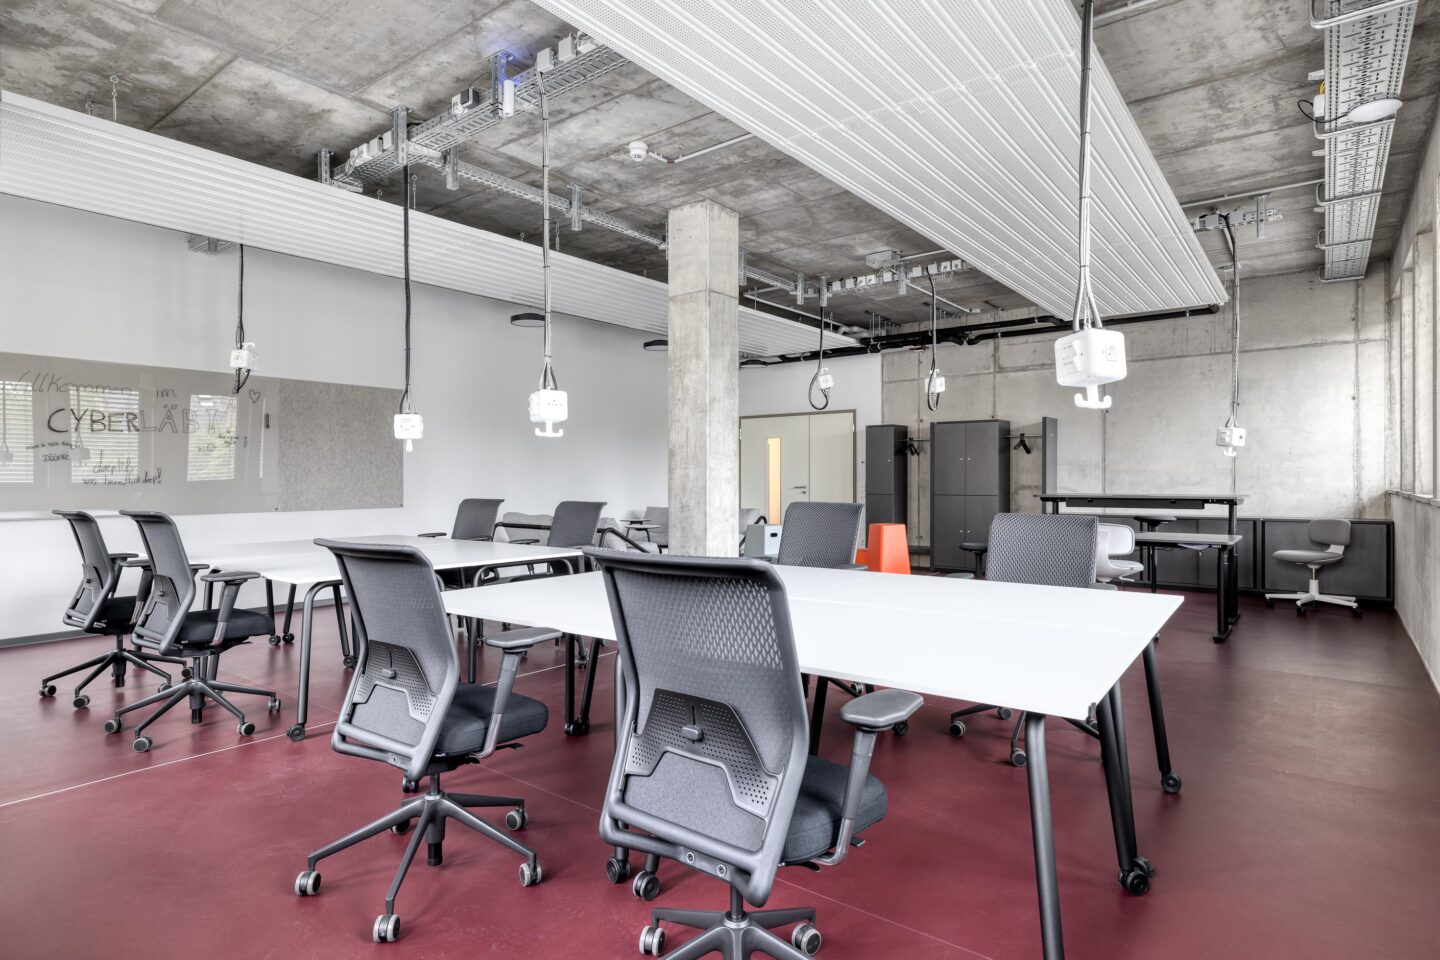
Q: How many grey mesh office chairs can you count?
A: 8